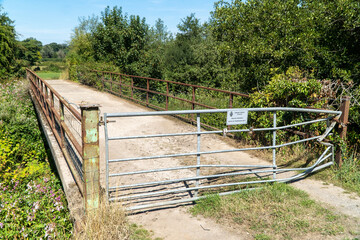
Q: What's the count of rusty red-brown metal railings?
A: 2